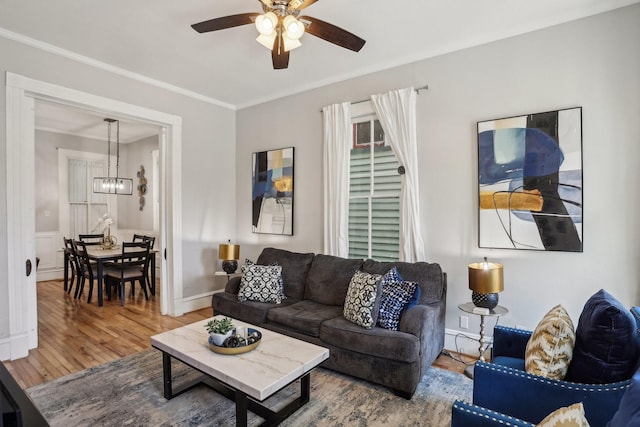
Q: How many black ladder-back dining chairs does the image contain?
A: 6